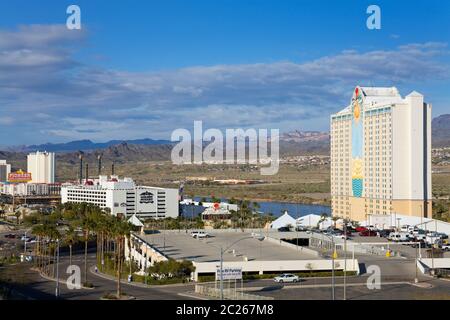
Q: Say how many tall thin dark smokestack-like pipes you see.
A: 4